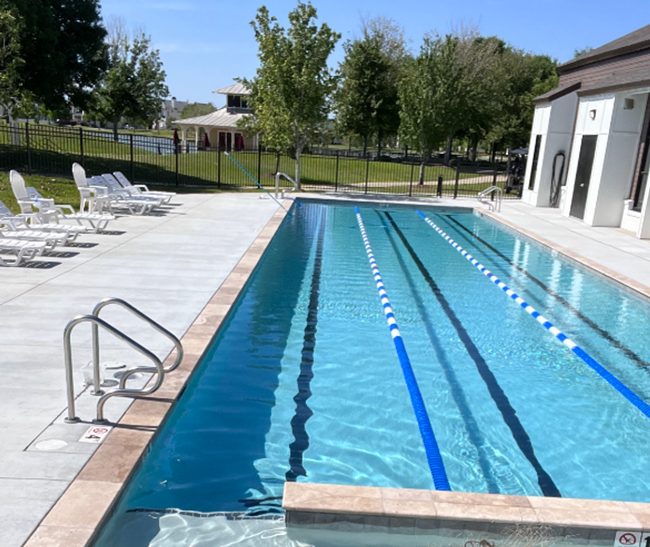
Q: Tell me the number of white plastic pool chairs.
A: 10